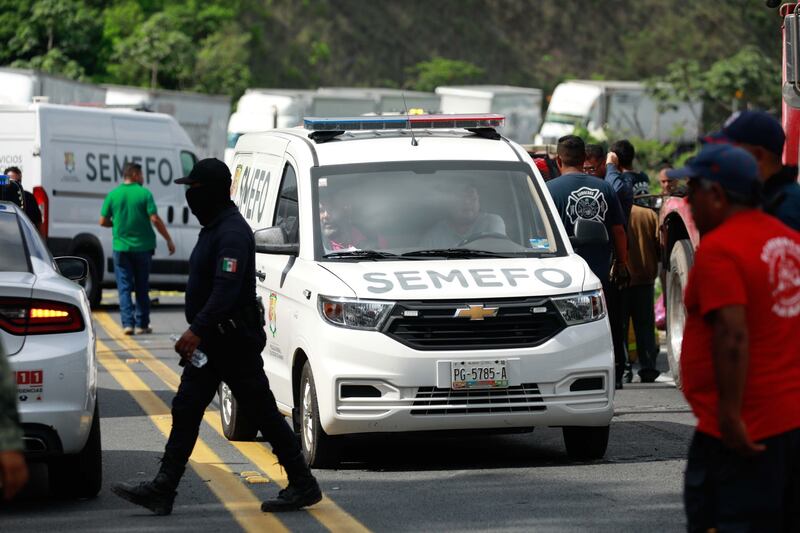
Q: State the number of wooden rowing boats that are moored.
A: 0